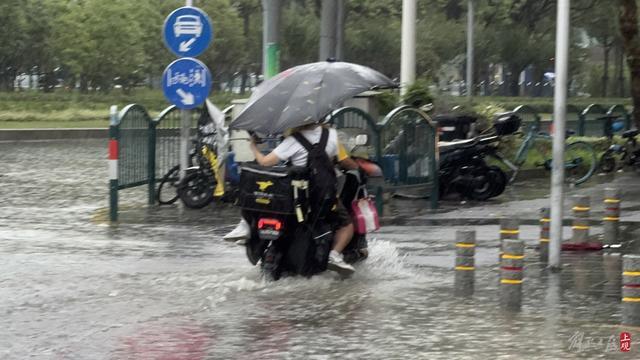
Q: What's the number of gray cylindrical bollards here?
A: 7